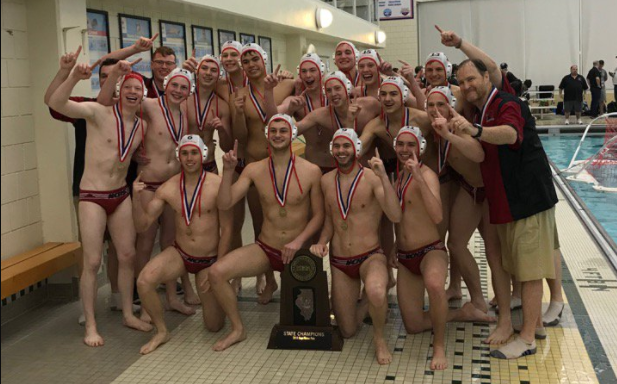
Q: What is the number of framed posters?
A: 7